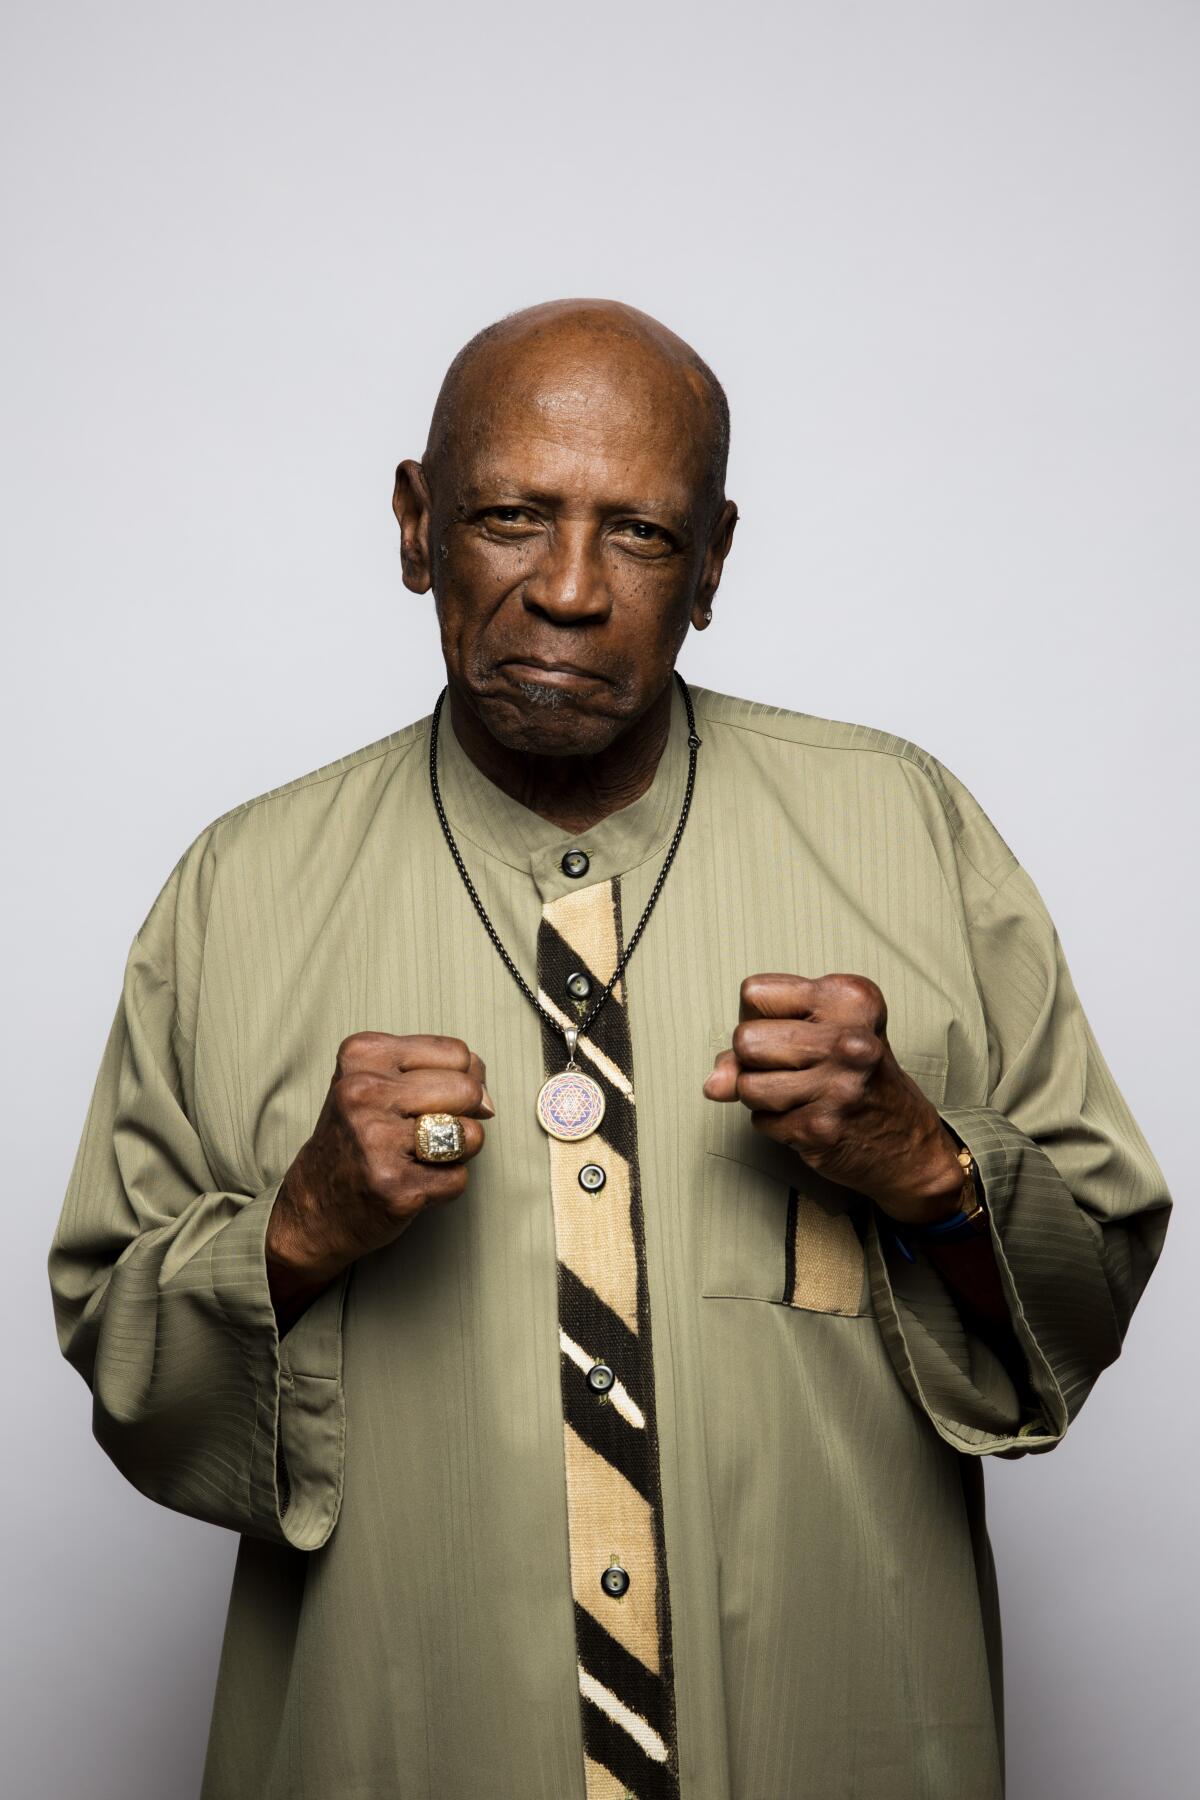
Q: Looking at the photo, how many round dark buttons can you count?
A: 5